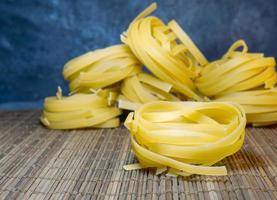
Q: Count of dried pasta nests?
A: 7